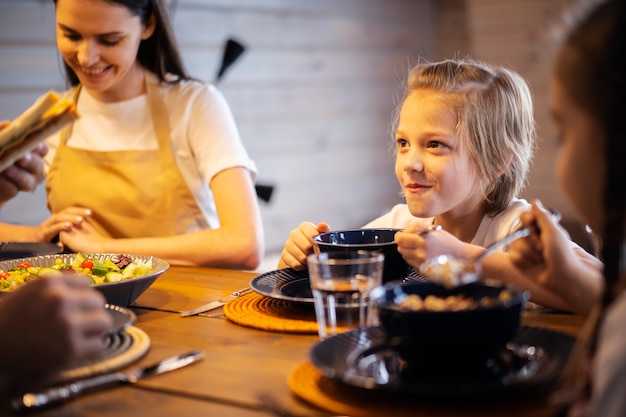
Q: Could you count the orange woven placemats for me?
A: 2